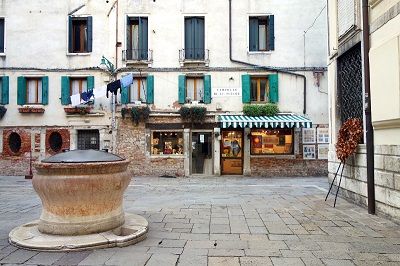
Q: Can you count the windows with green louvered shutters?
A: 6